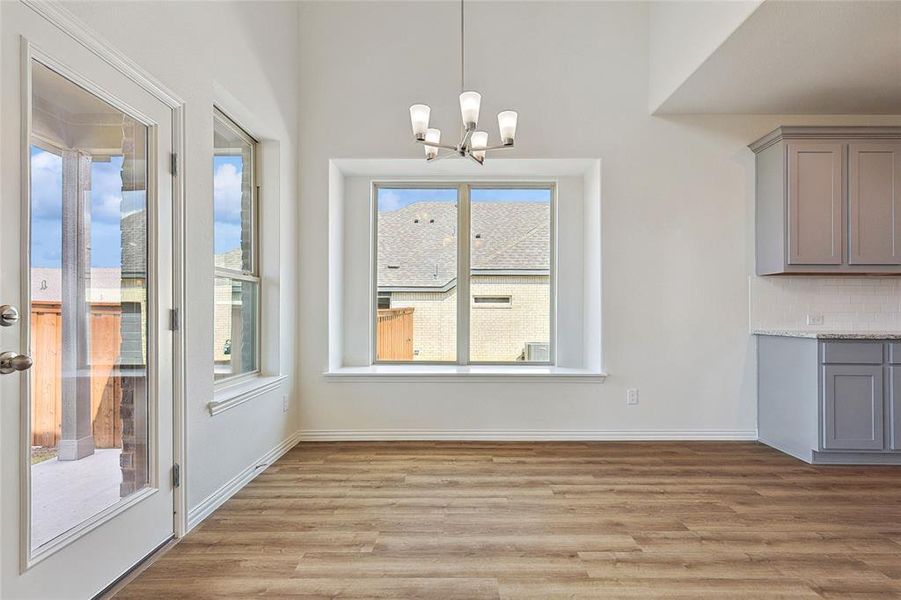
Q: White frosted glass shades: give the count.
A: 5